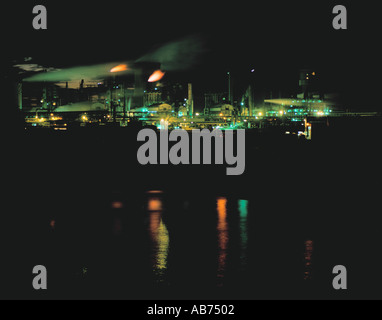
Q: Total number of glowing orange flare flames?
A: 2